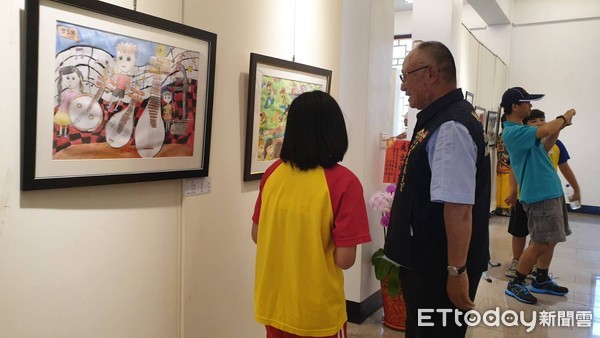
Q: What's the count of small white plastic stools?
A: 0